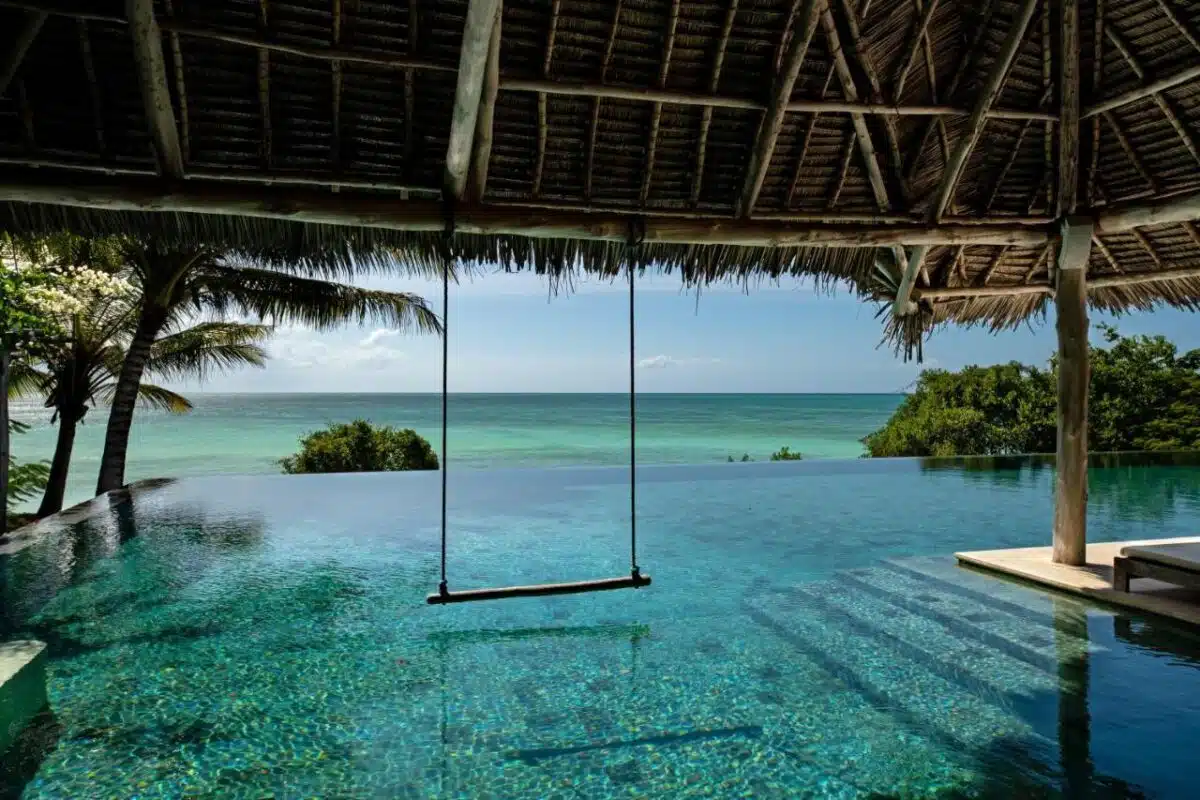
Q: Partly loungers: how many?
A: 1